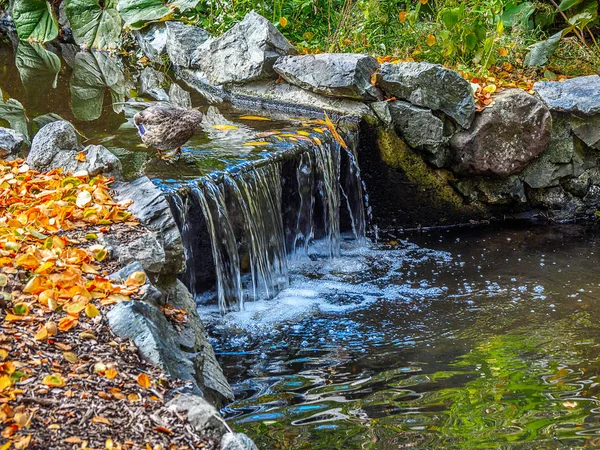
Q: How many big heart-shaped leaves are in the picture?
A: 3